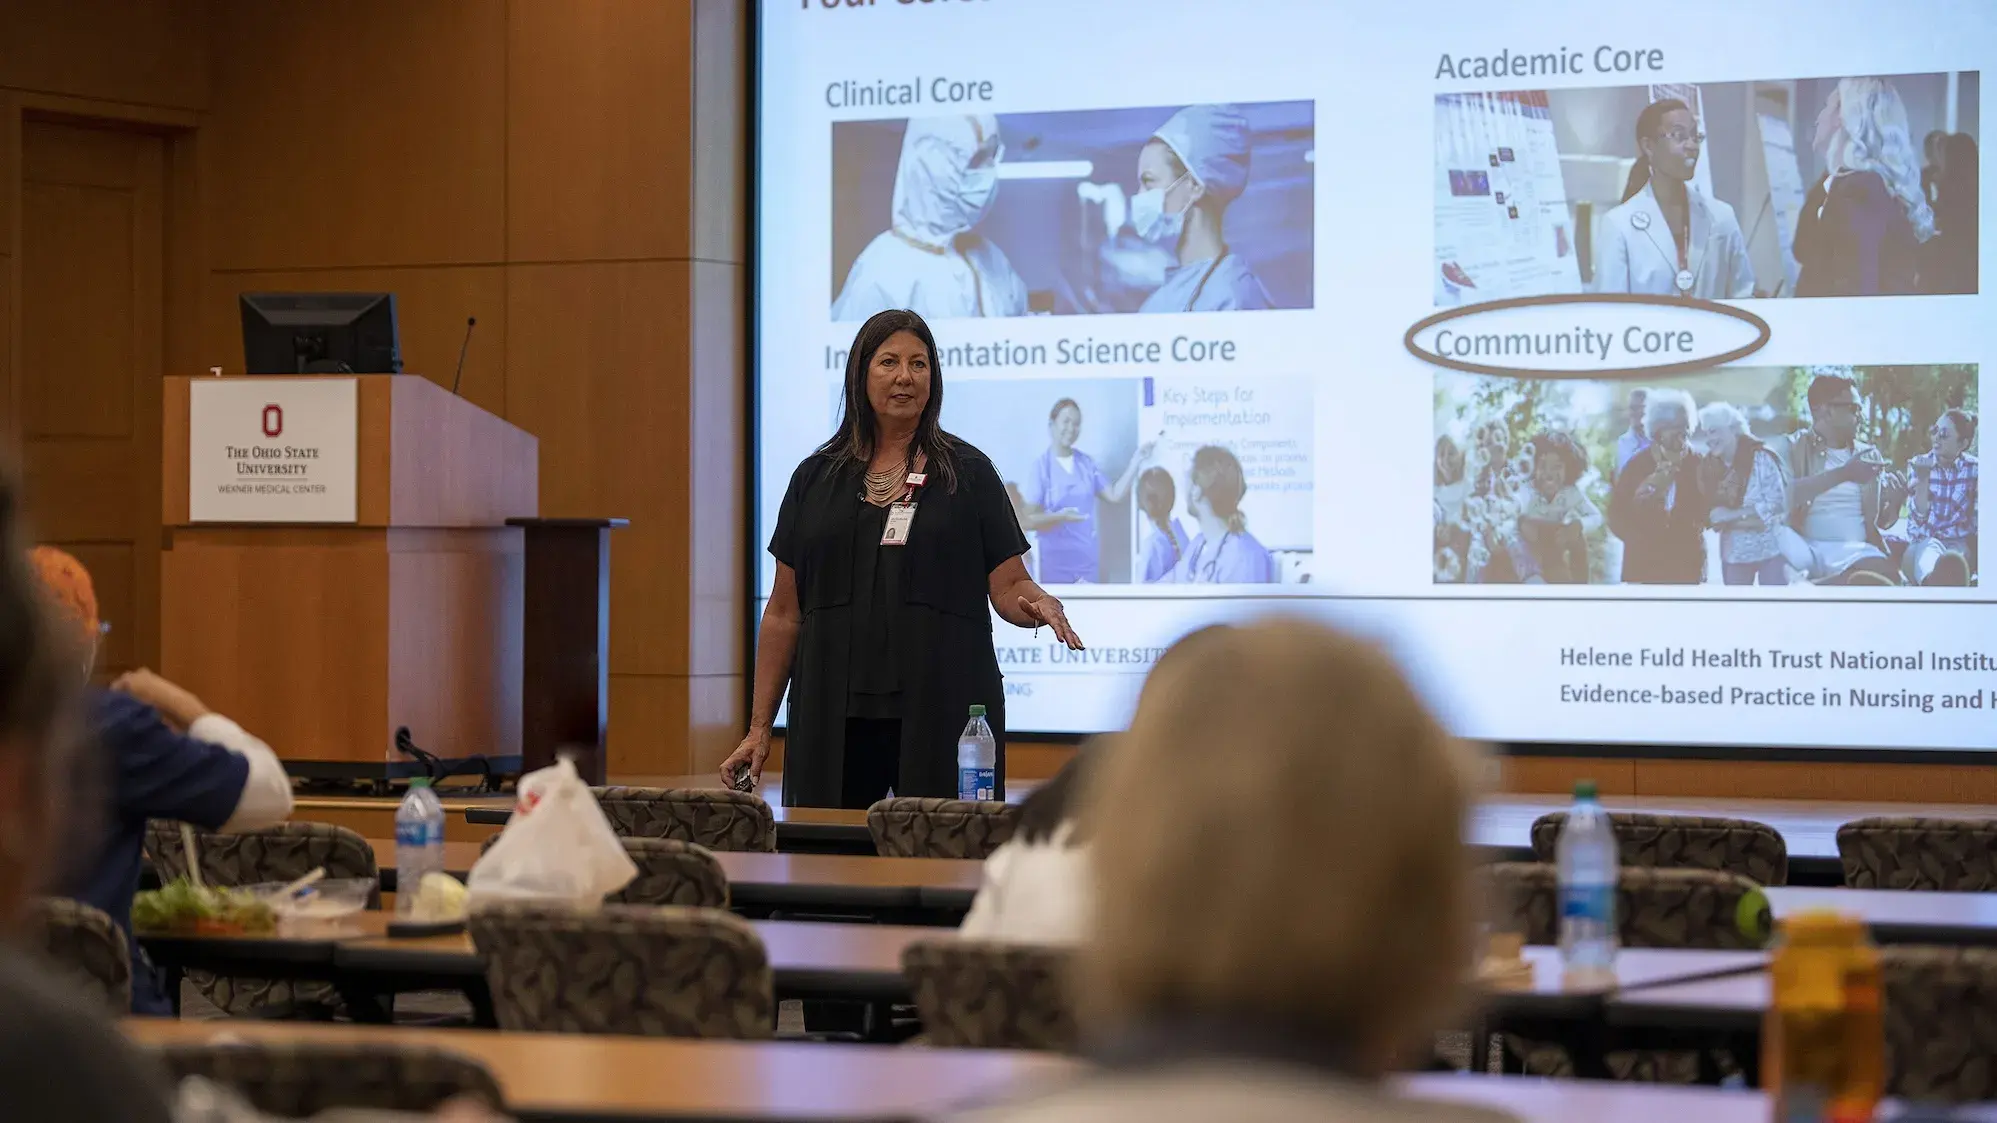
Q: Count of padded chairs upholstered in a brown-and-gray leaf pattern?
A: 12